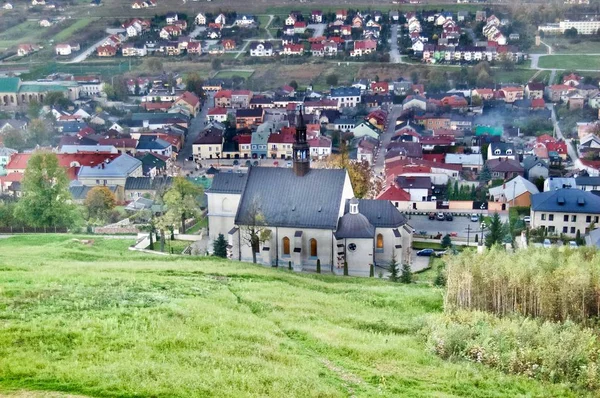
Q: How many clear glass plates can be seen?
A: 0